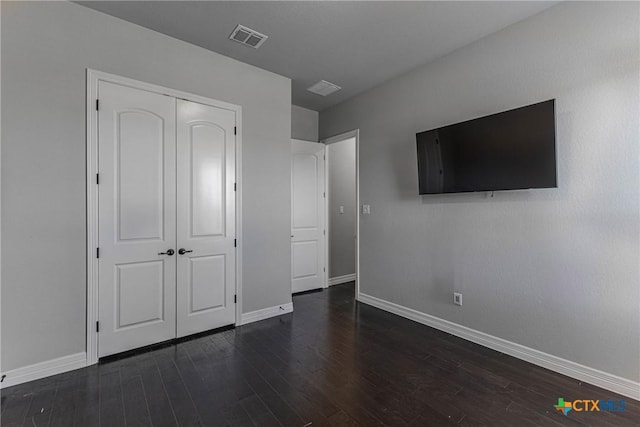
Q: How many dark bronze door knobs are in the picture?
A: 2